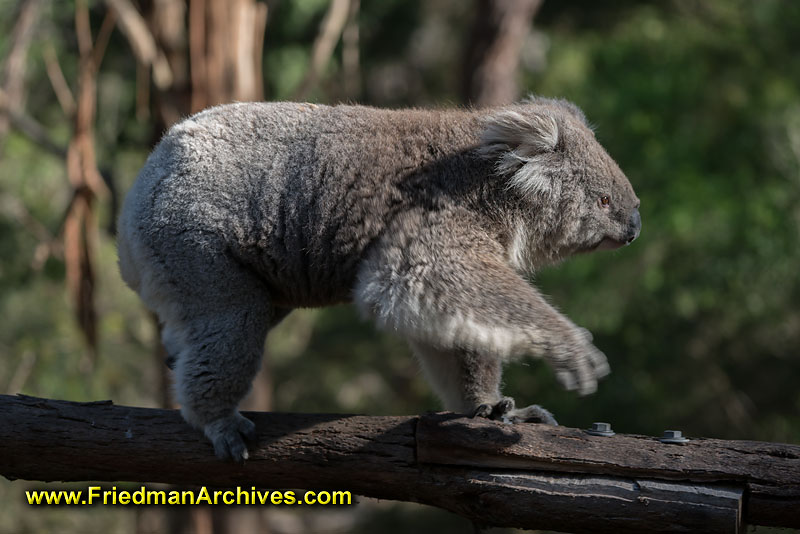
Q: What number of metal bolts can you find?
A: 2